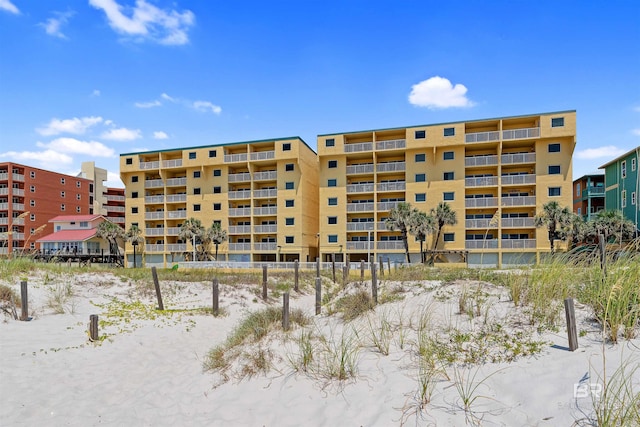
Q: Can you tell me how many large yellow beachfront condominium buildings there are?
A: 2